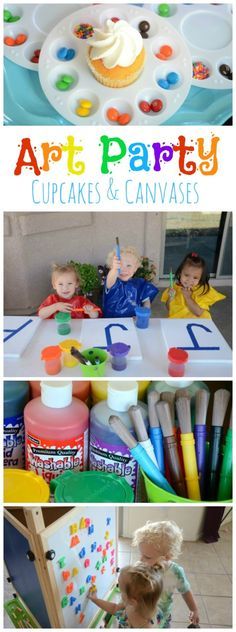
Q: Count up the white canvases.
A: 3